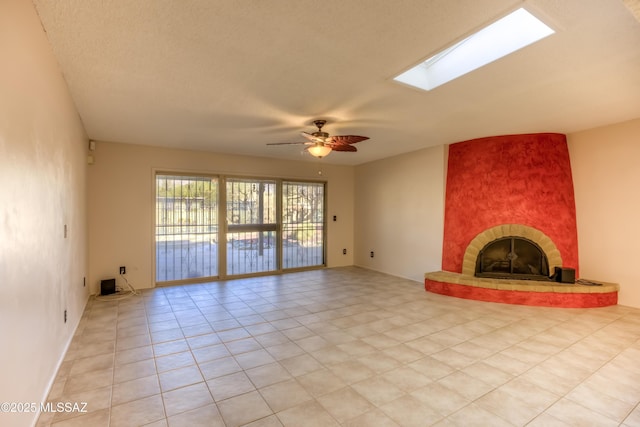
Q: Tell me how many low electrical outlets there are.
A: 5